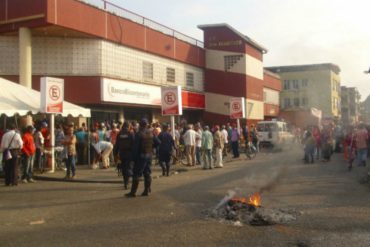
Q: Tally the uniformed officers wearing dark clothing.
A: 3